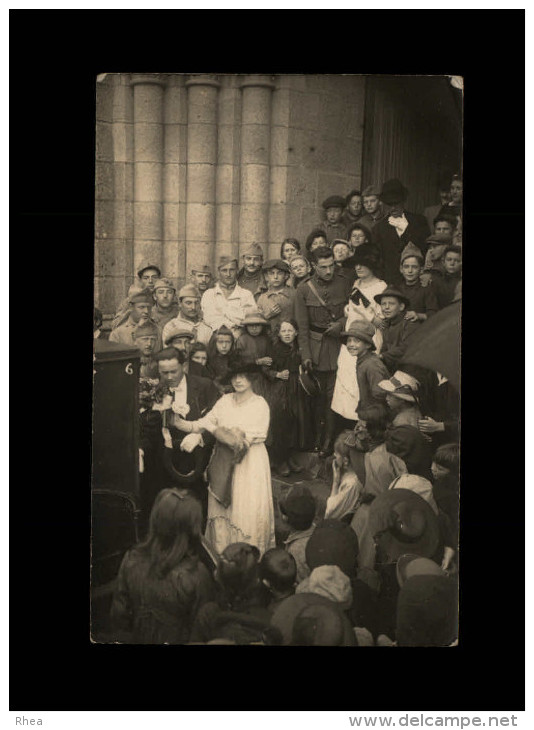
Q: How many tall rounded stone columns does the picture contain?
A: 3